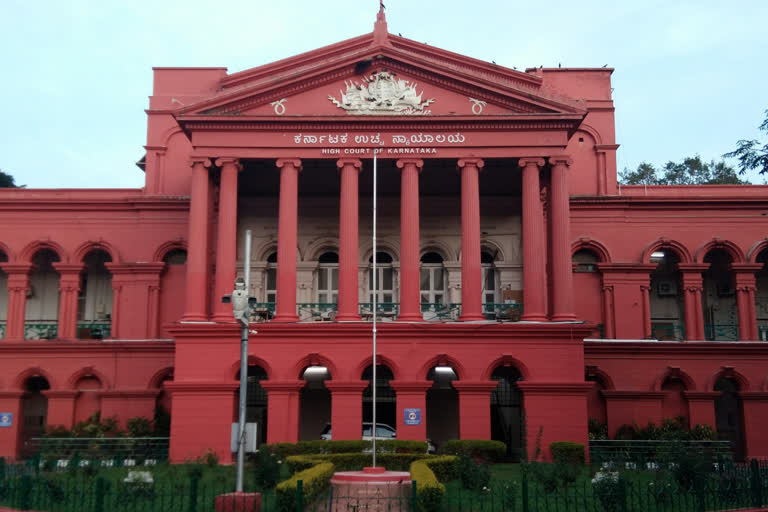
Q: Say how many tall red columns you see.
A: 8